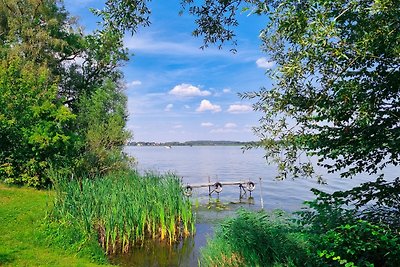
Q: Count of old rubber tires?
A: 3